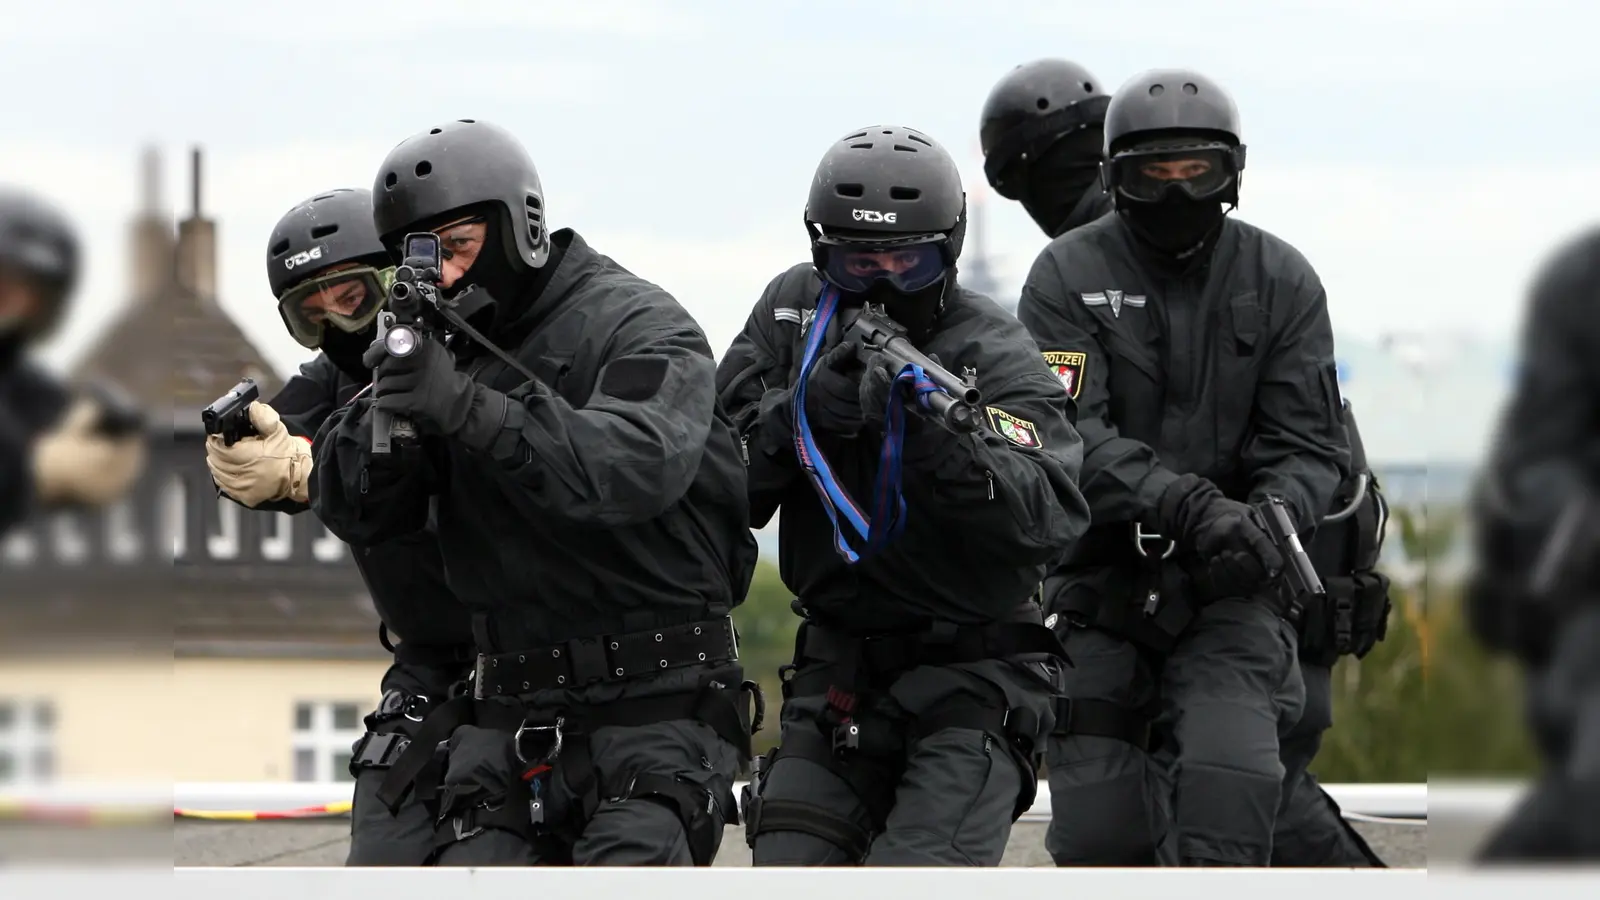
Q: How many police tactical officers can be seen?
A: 5